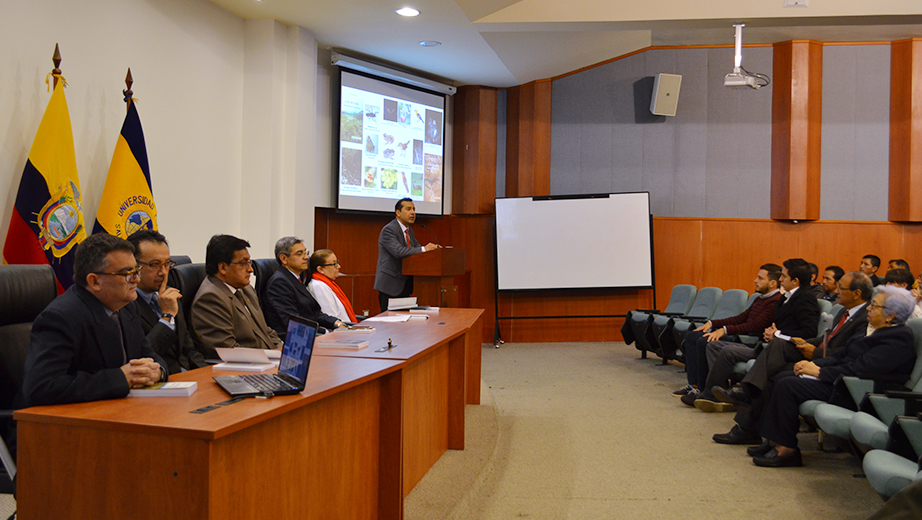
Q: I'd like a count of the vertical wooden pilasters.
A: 4